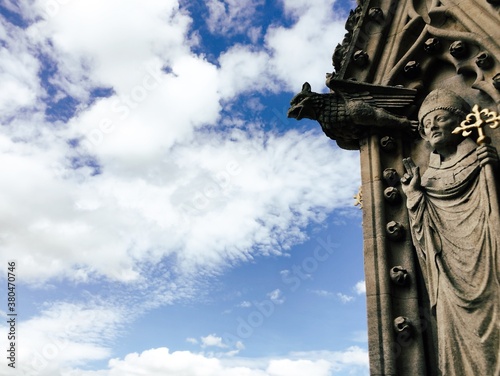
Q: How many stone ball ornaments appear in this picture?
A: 13